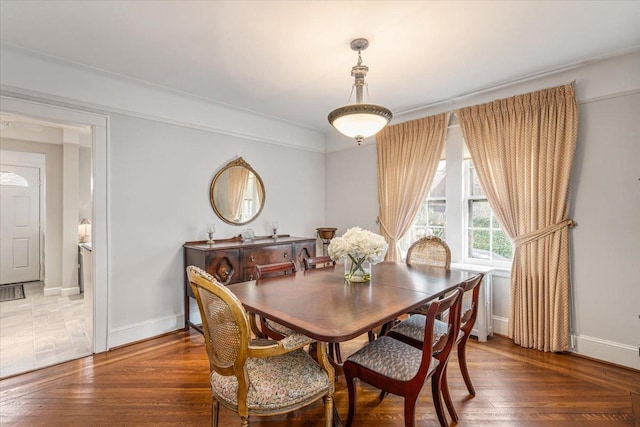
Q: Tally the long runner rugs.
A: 0